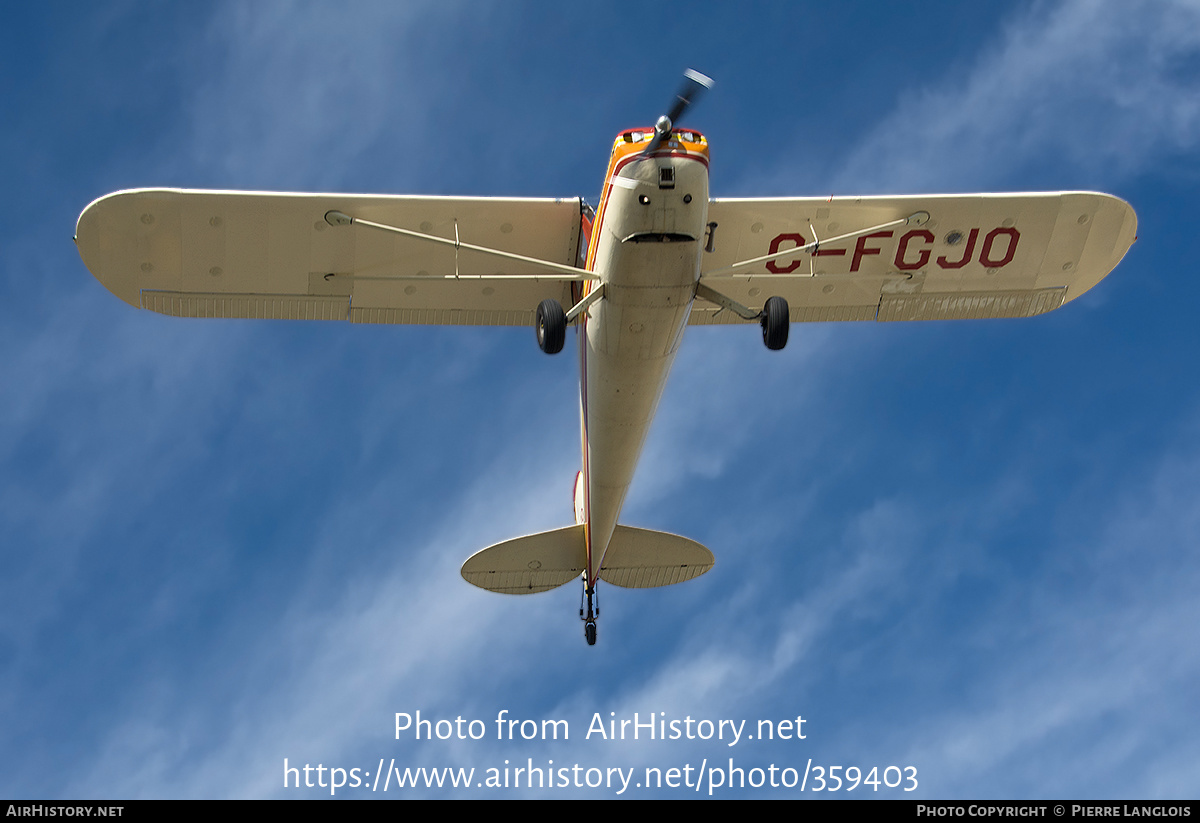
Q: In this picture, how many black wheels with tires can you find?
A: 3